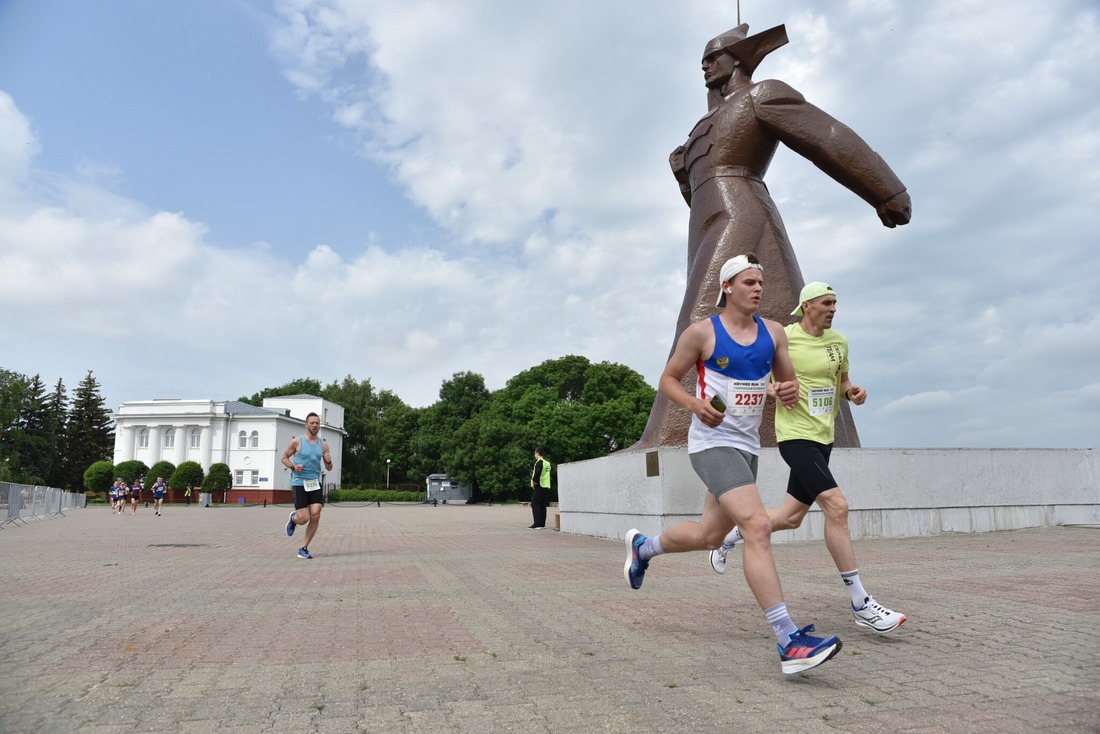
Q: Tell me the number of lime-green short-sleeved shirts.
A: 1